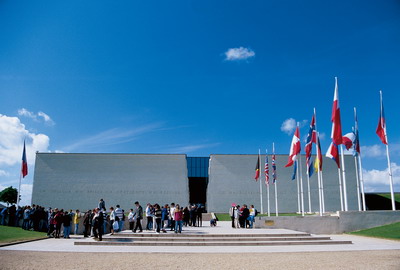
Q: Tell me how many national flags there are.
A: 14